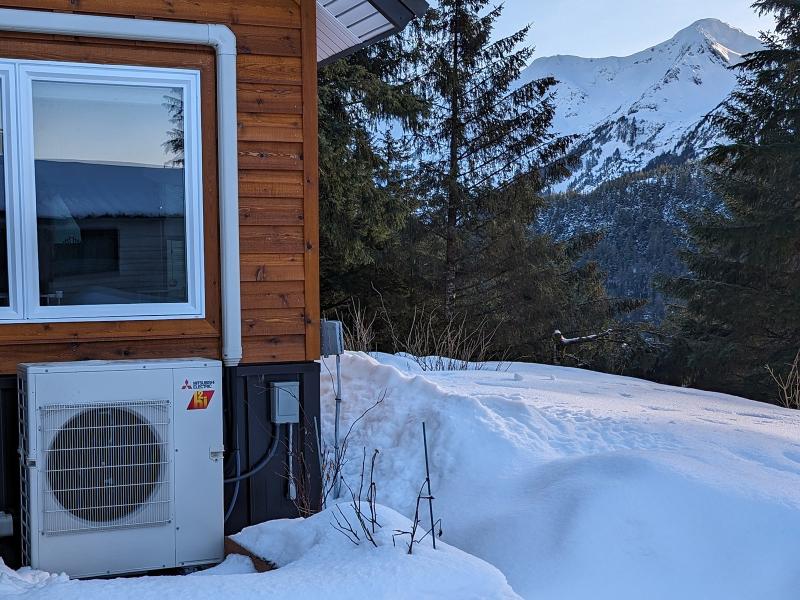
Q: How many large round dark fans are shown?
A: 1